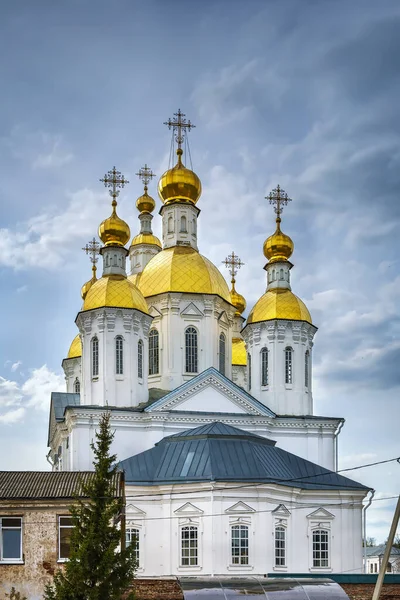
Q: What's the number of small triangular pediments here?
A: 8